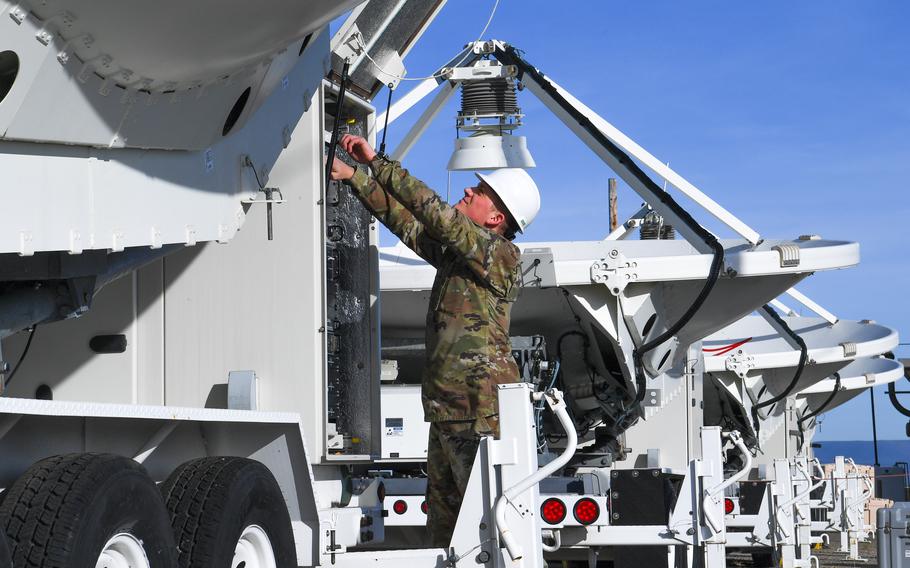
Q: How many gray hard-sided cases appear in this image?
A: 1